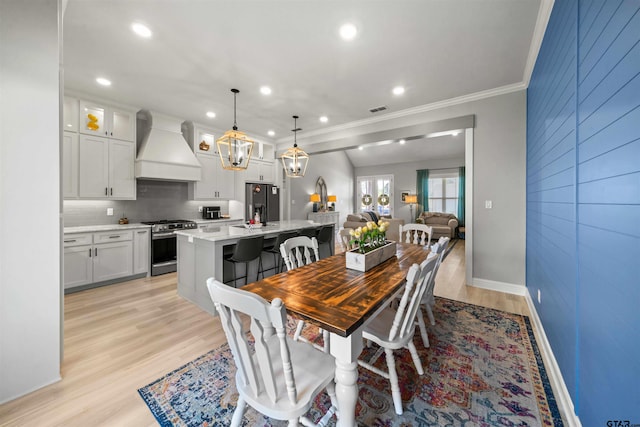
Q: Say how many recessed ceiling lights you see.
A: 11